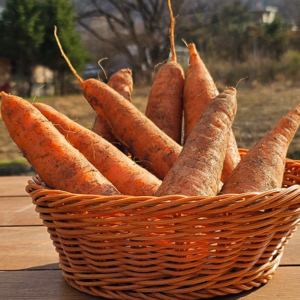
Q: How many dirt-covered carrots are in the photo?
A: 8